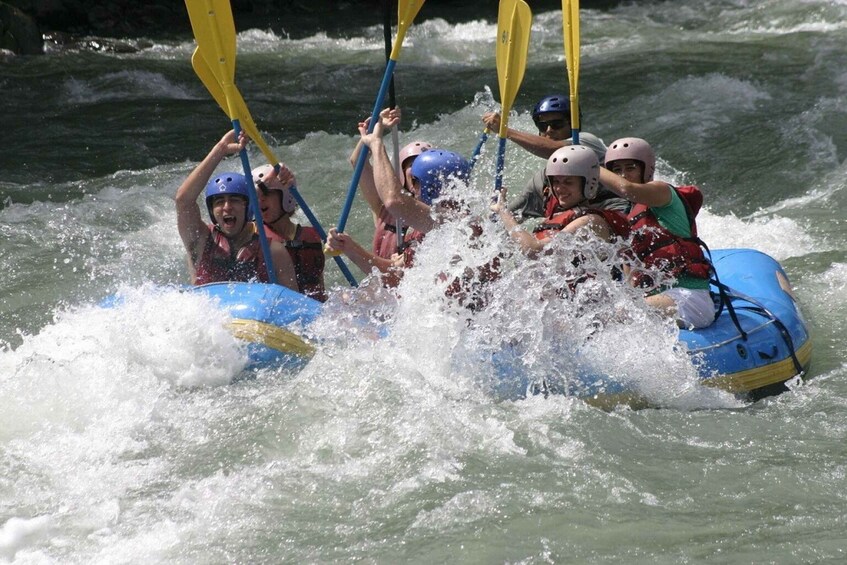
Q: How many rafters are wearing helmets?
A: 7